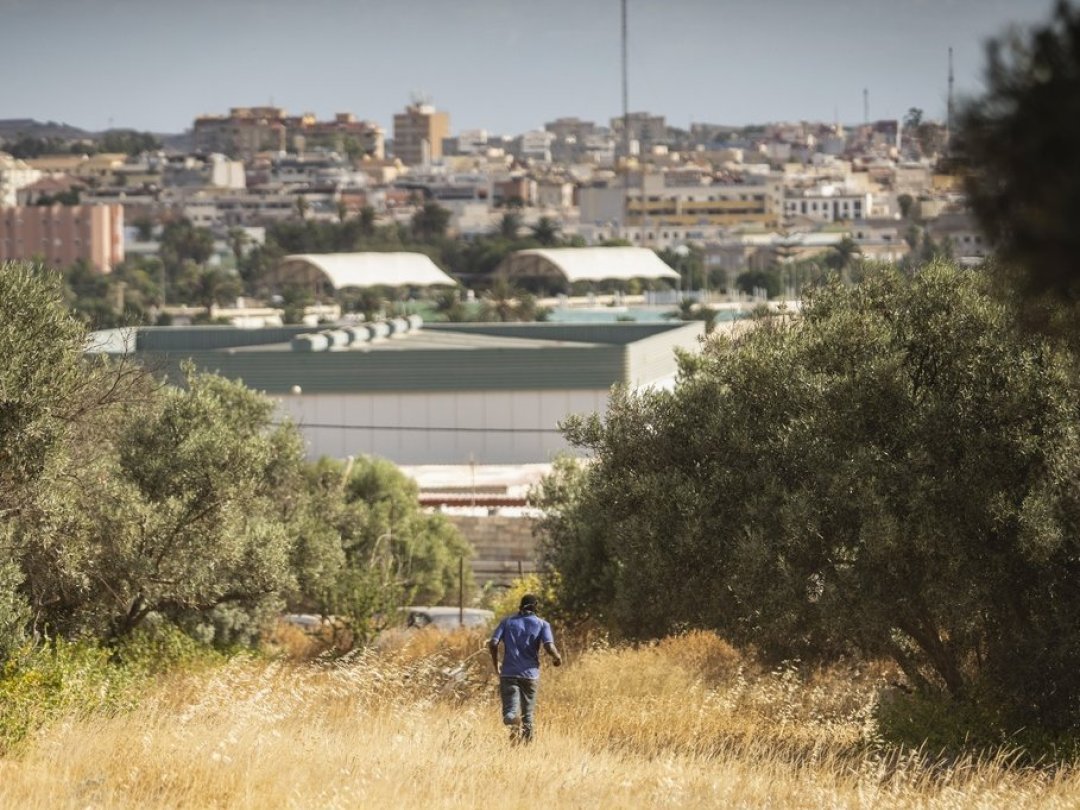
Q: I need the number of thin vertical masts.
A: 3